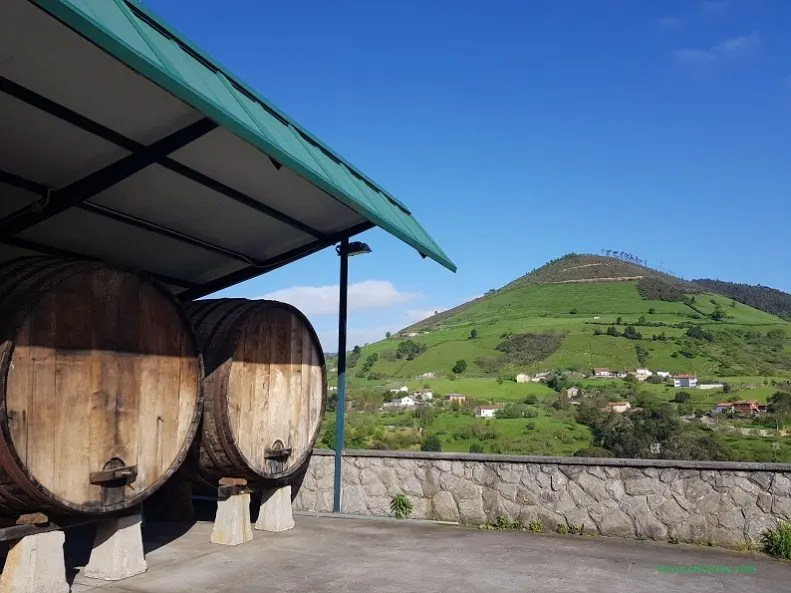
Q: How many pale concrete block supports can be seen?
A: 4